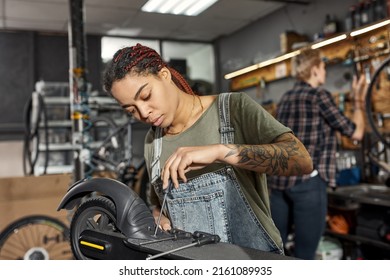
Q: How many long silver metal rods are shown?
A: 3